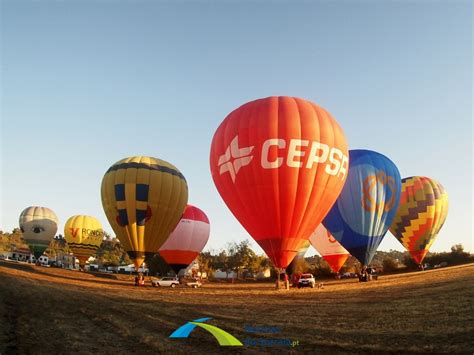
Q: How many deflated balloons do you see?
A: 0